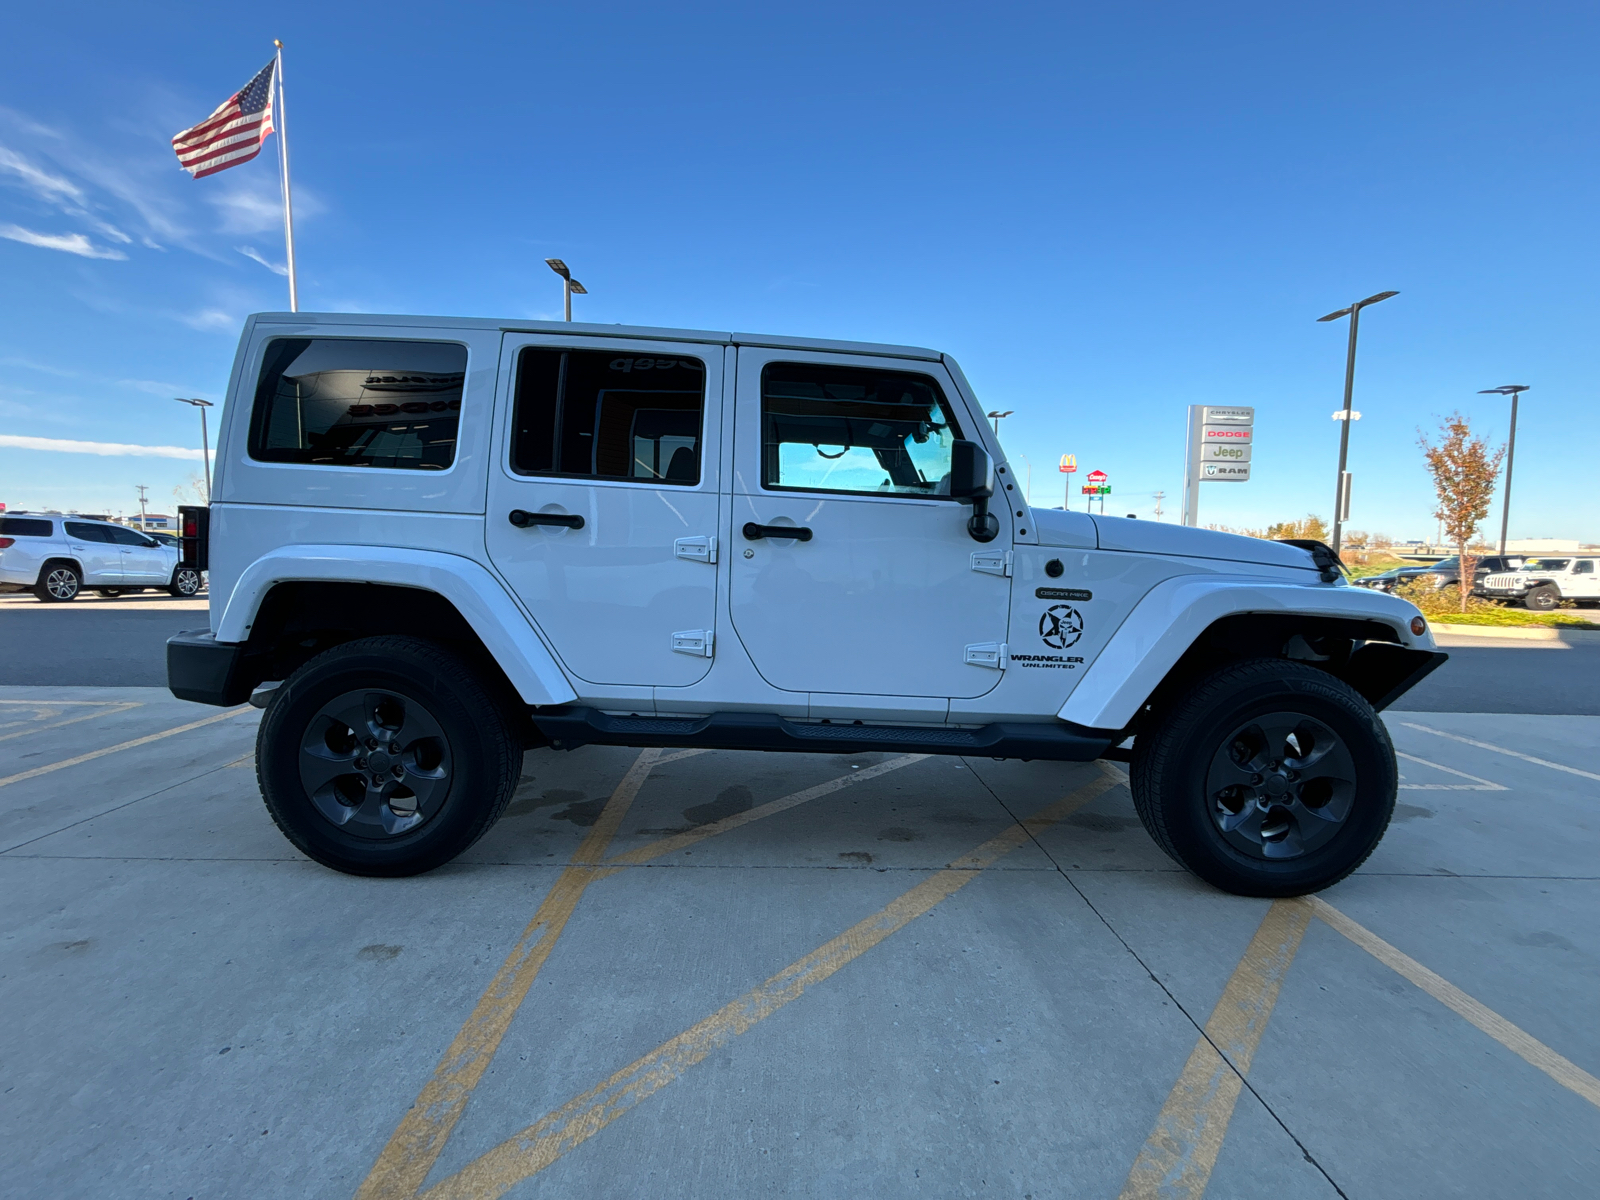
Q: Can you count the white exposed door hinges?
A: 4